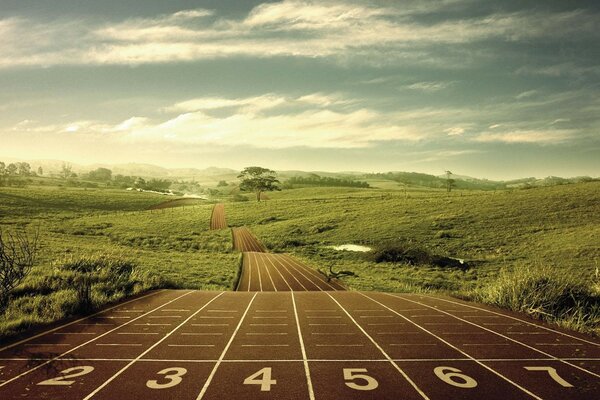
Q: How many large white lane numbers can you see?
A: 6